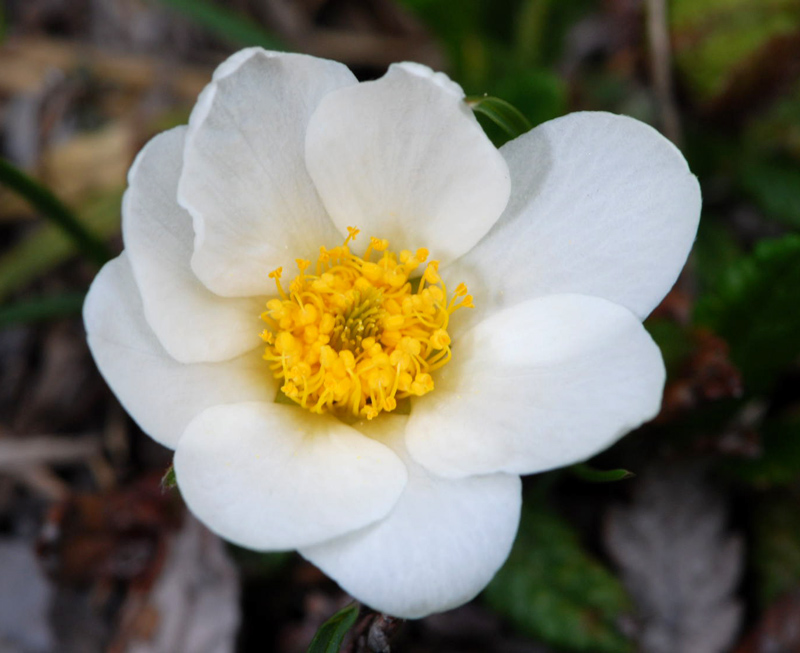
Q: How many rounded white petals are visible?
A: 8